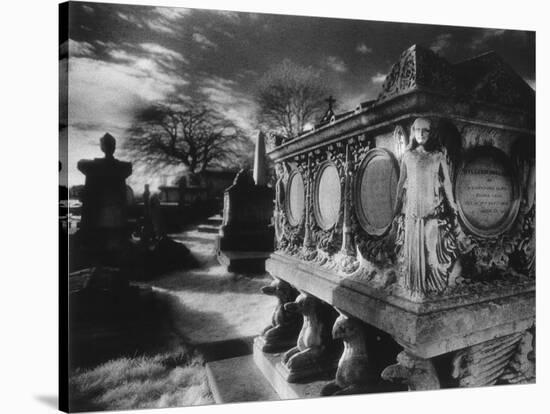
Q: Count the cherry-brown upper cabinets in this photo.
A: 0